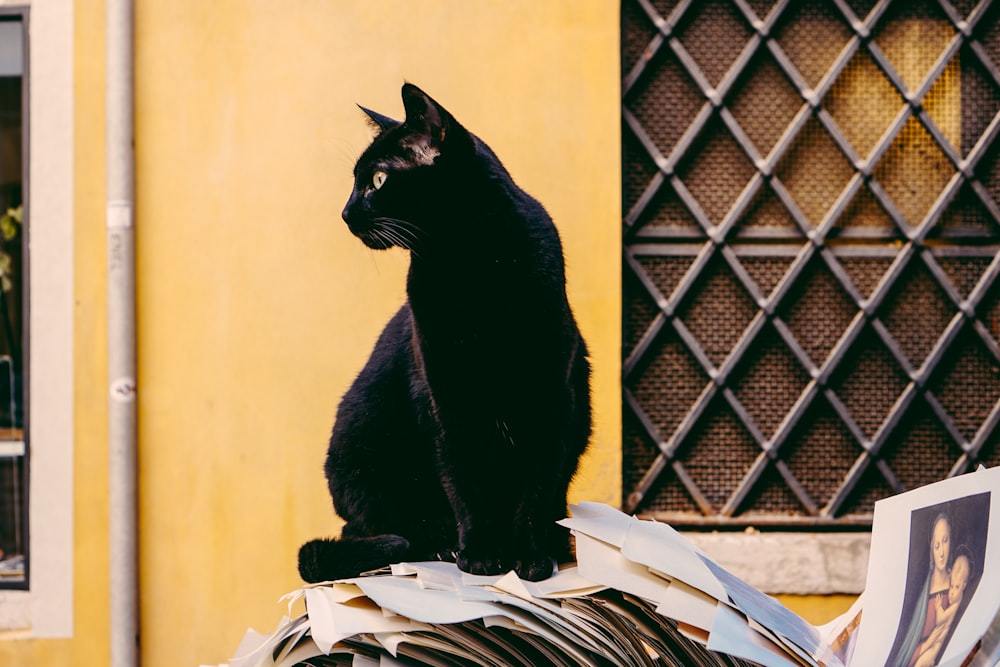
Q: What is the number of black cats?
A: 1